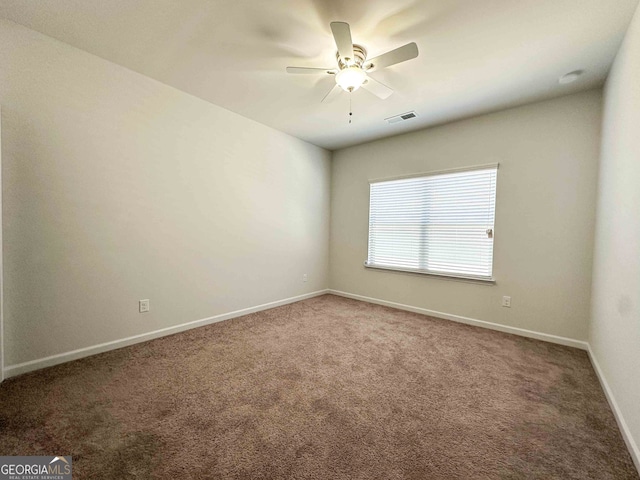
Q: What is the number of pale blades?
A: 5